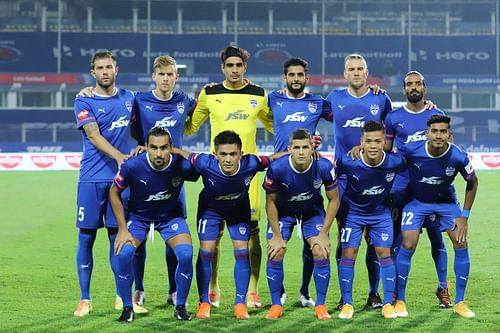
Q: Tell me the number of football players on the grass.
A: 11